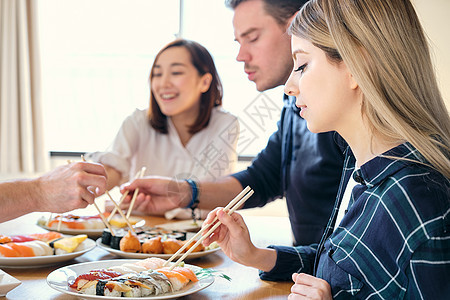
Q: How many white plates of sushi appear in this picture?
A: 4